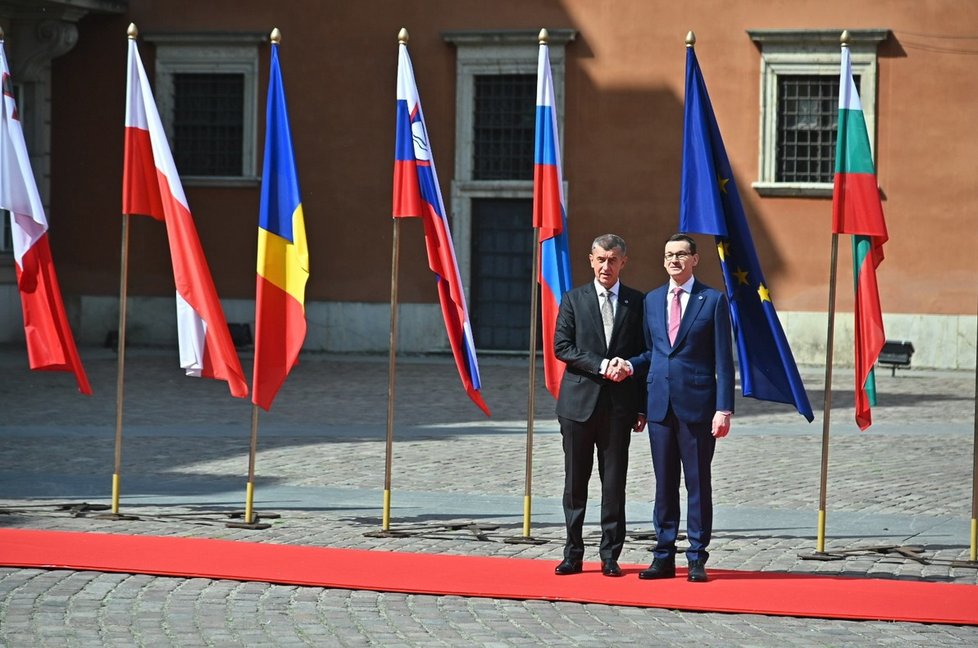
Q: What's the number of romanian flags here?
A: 1